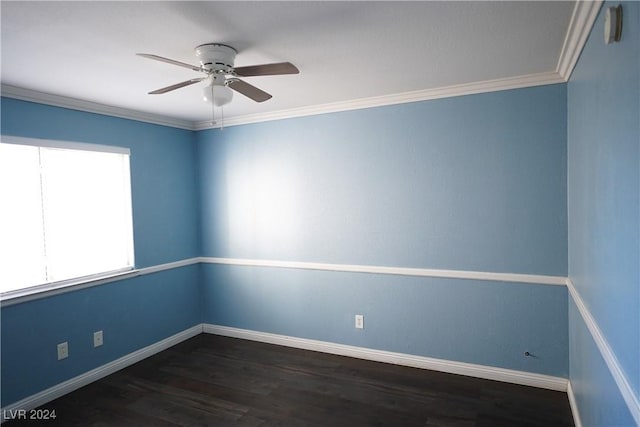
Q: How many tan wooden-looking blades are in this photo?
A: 4